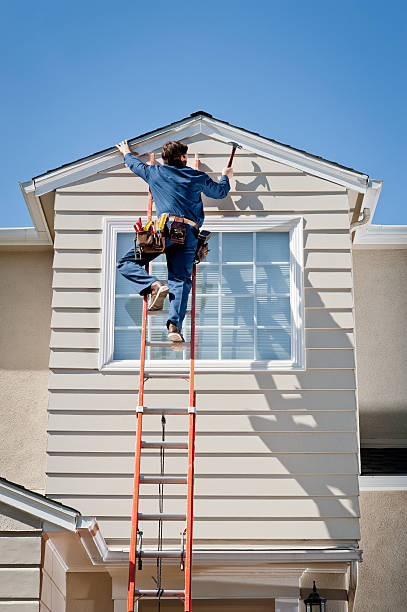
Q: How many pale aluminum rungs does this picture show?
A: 9